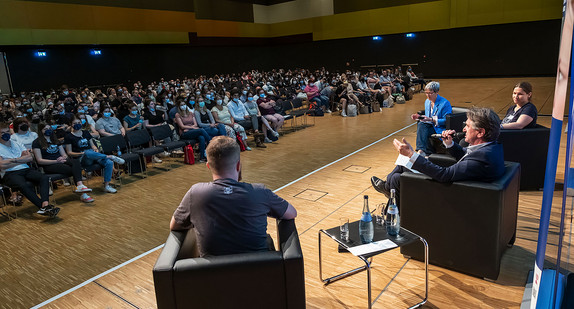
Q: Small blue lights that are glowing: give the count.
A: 4